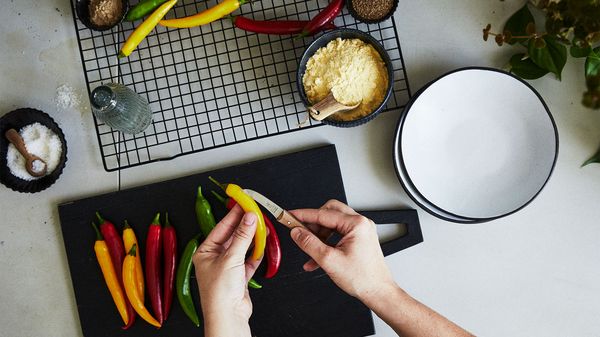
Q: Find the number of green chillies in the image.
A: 3